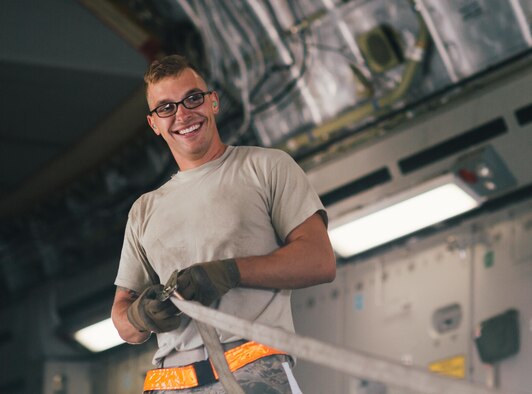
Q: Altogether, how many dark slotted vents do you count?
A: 3